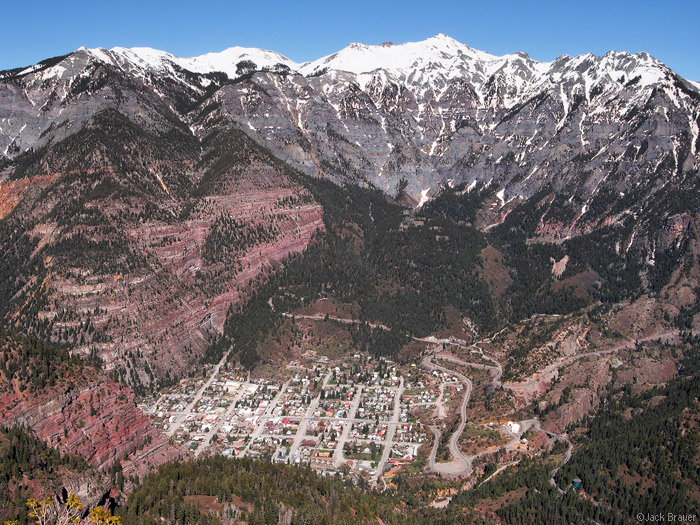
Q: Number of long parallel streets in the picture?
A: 6